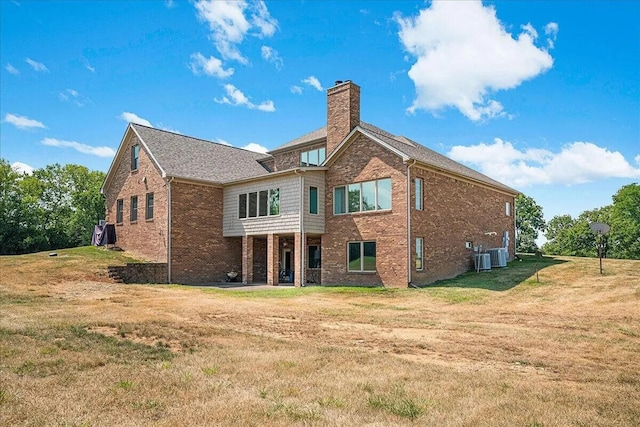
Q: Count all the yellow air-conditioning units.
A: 0